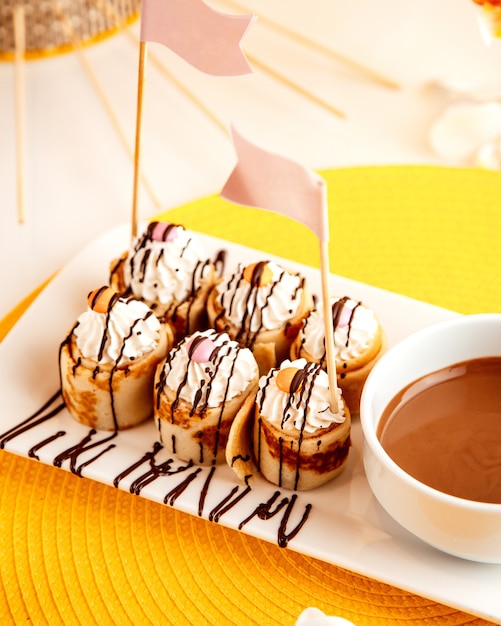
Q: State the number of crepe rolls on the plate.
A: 6